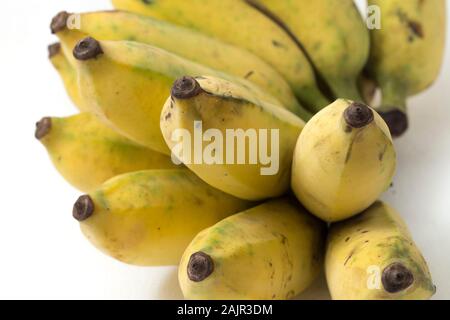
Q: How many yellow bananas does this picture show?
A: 12